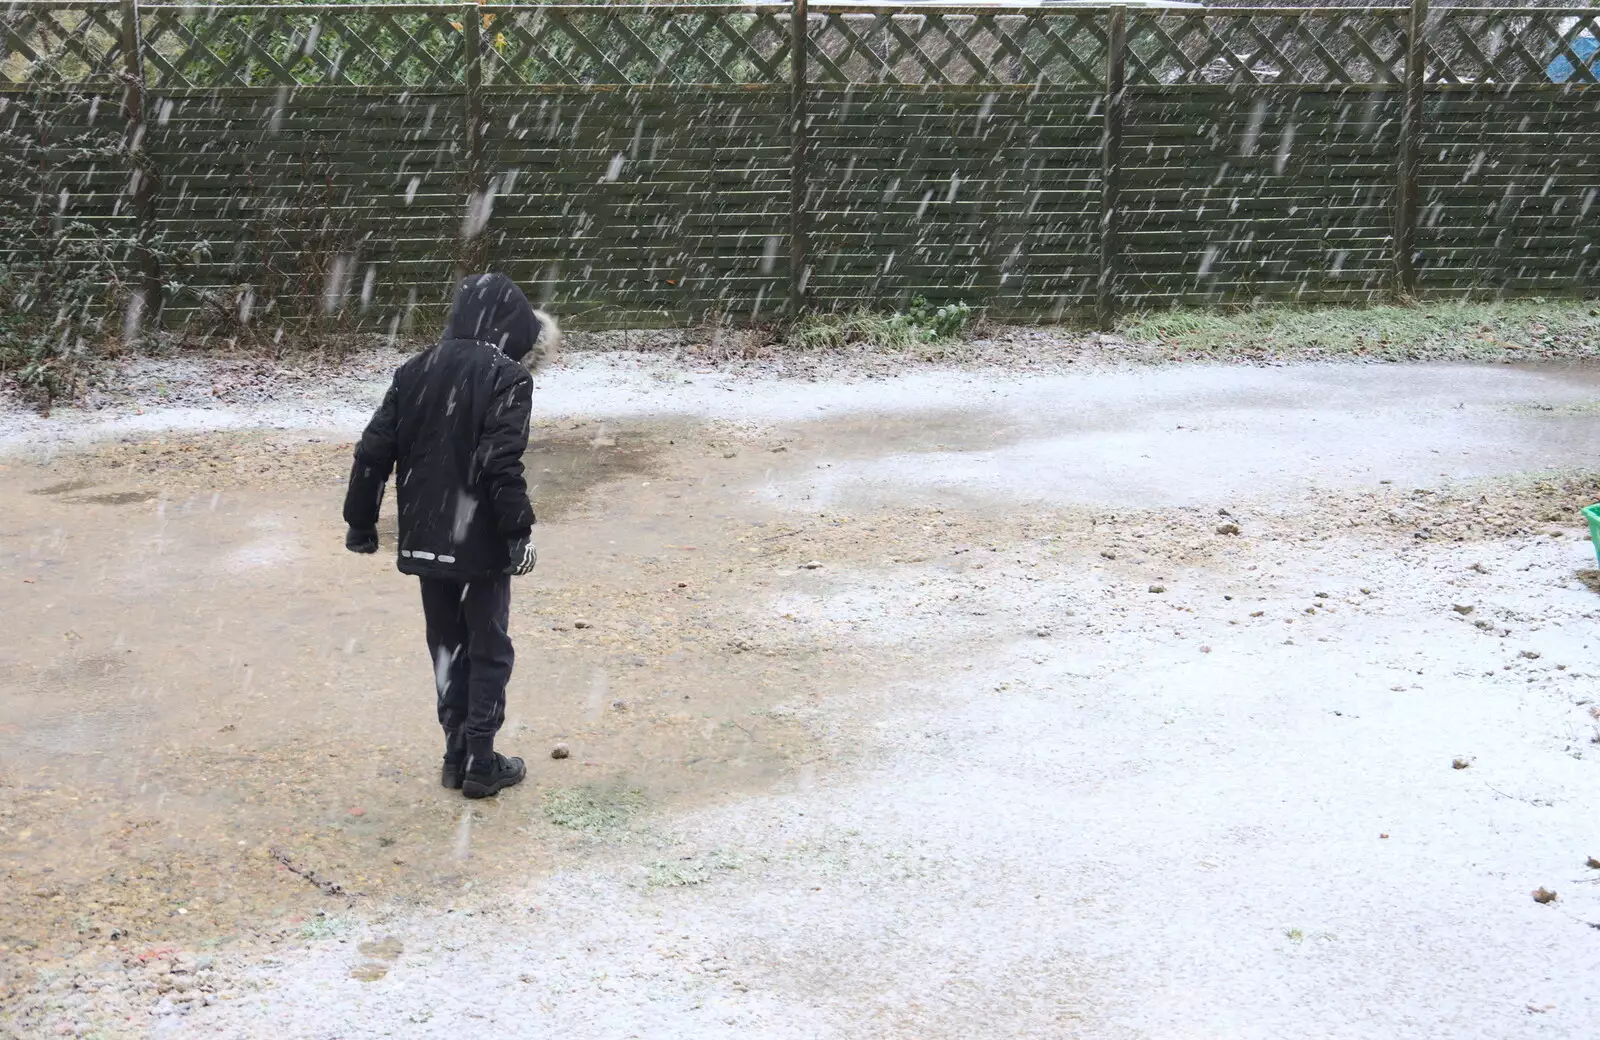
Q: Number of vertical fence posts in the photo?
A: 5